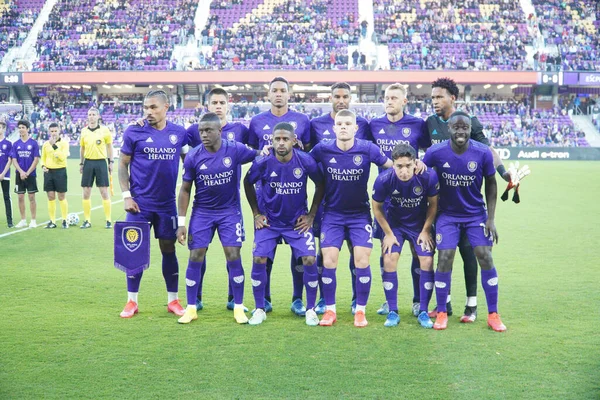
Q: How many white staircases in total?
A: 4